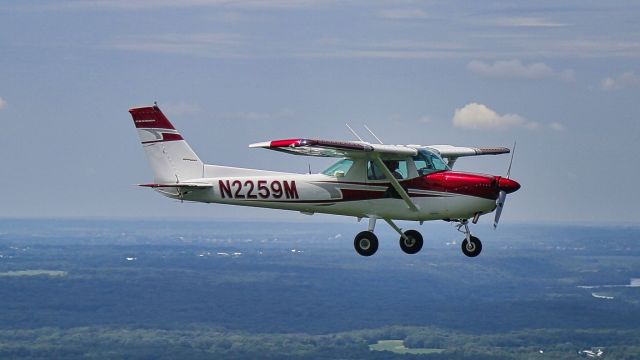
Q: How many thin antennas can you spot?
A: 2